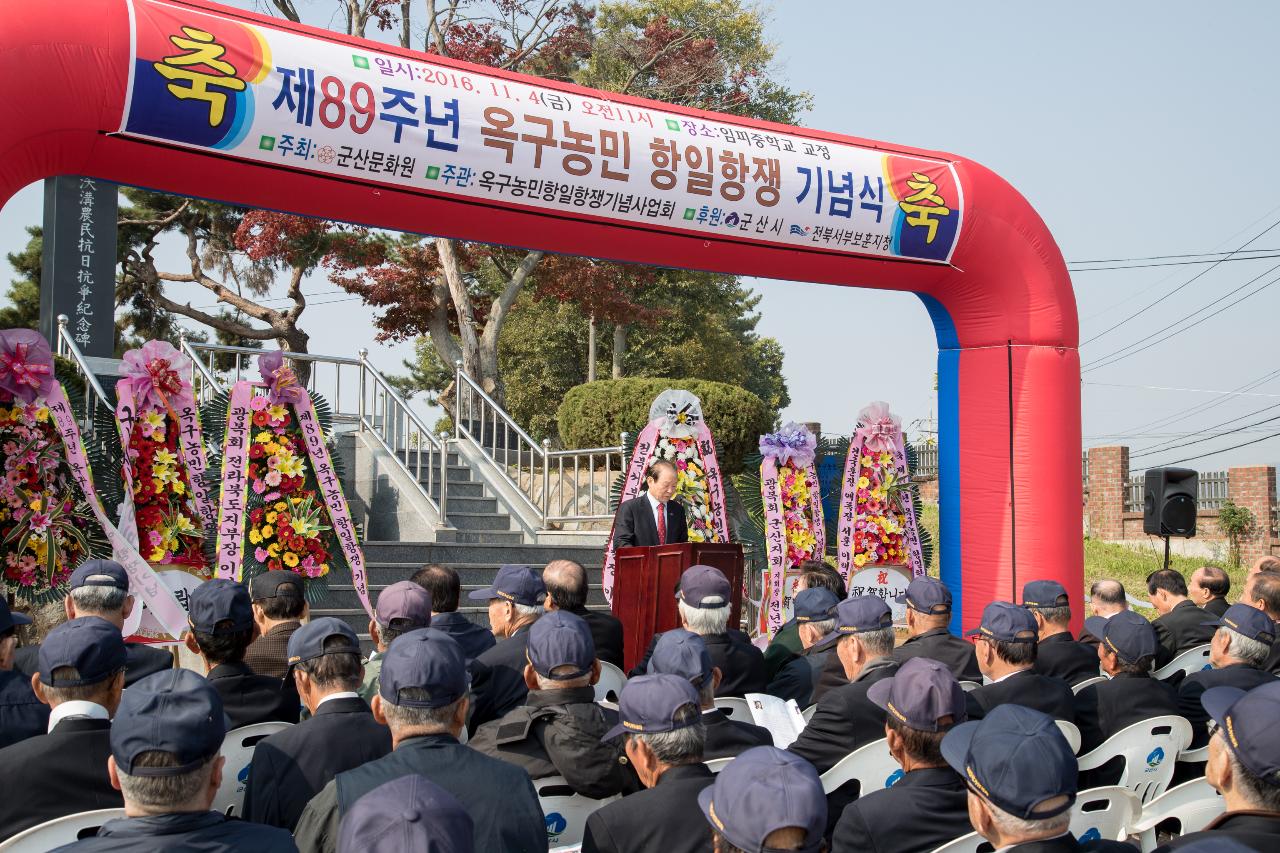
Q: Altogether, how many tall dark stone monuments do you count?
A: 1